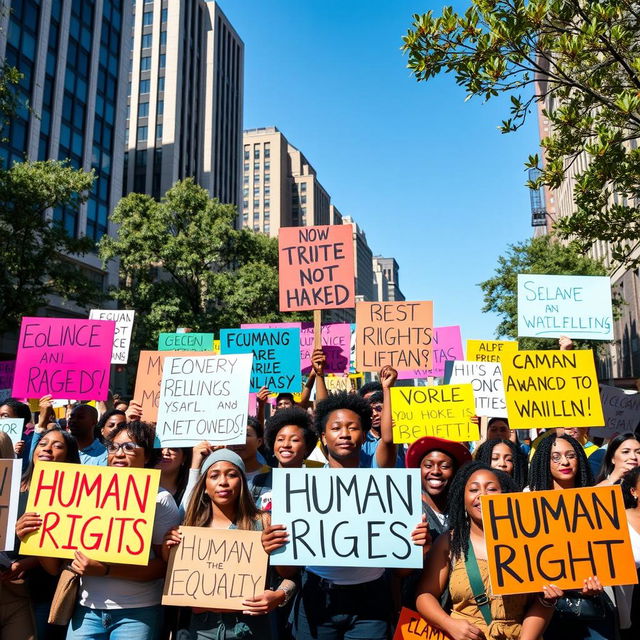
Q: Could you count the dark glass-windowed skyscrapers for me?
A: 2